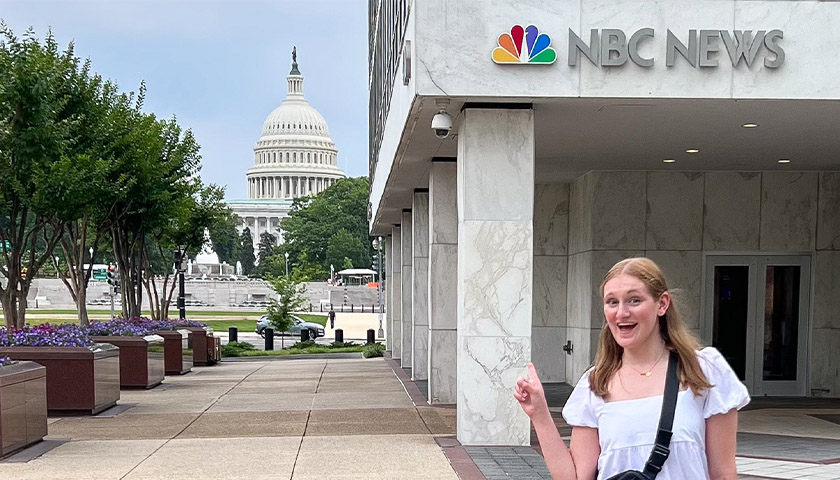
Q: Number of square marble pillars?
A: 6